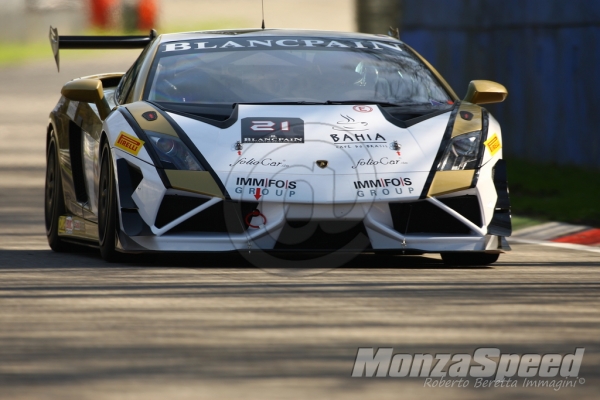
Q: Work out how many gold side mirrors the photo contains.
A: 2